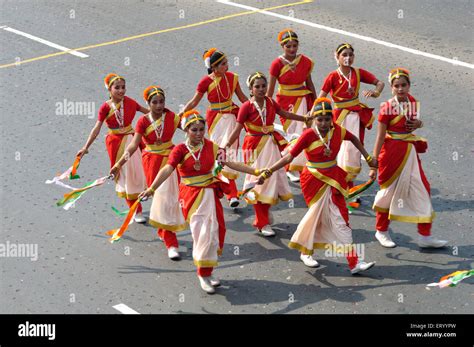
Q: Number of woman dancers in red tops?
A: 9